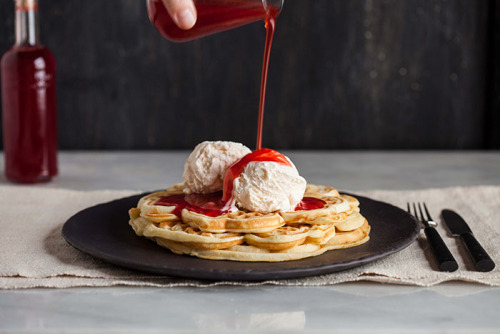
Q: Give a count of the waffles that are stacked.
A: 3